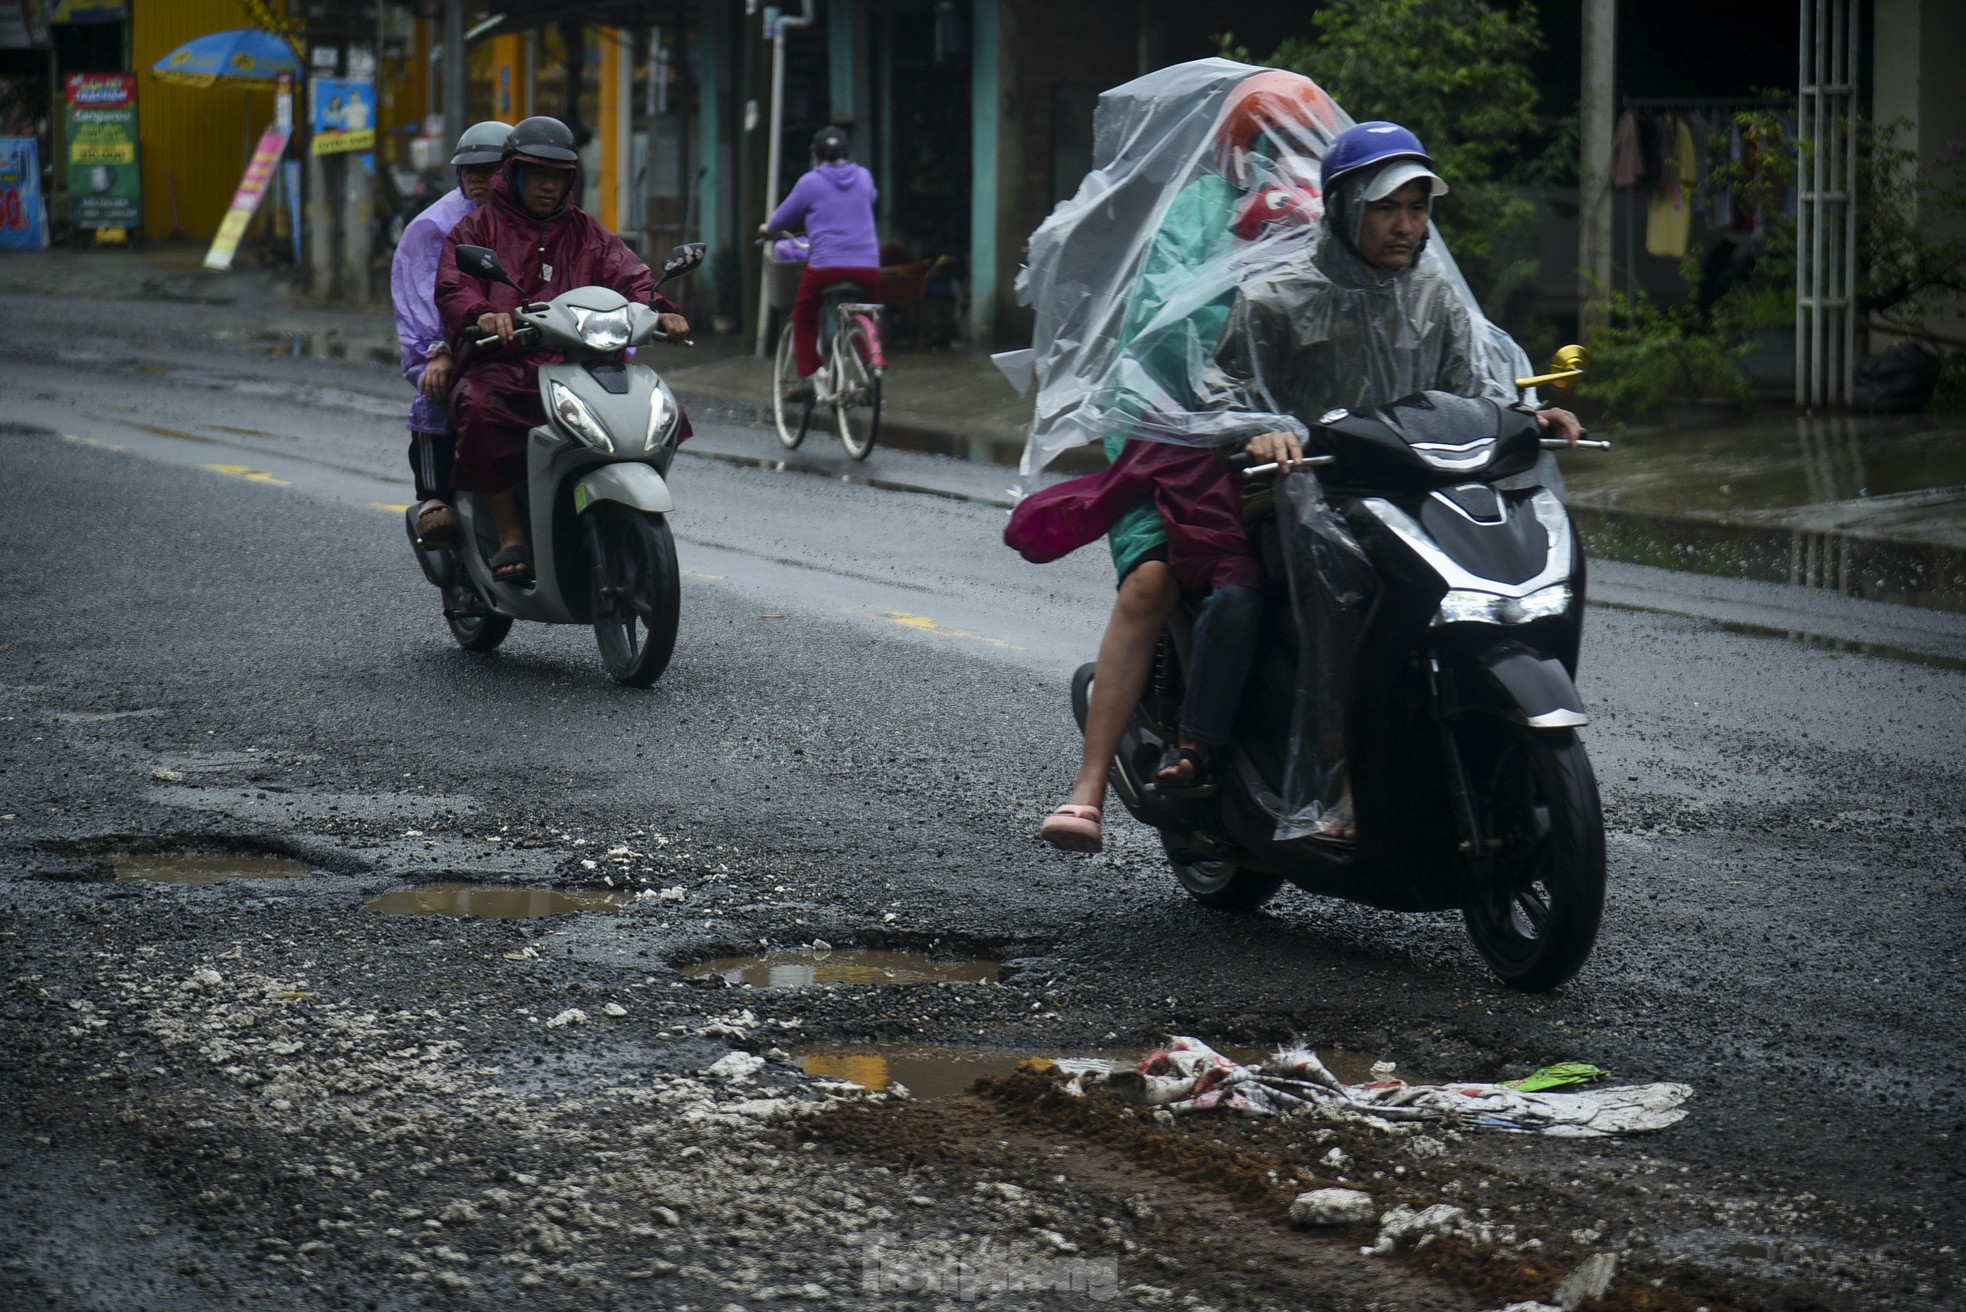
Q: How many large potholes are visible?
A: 4